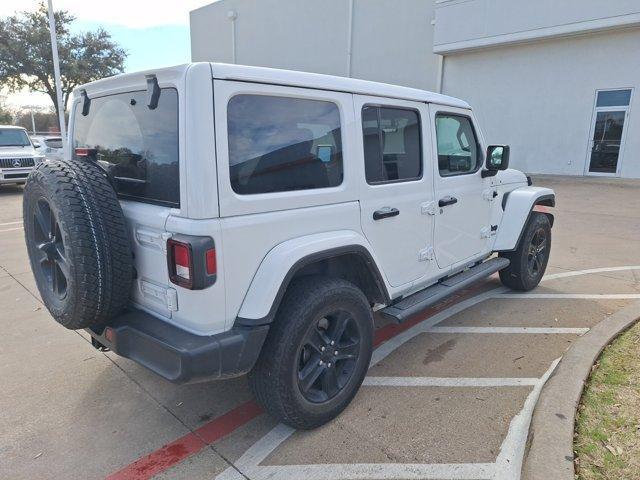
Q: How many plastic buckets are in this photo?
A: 0